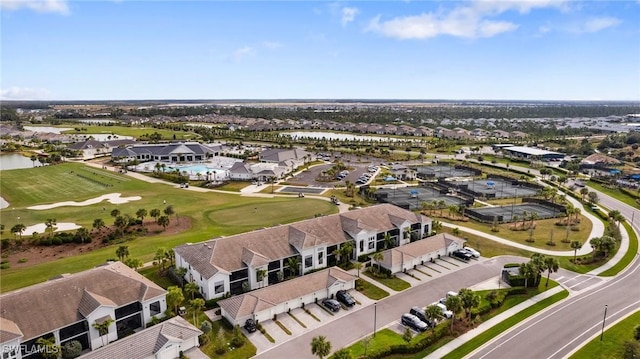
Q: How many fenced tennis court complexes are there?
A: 4